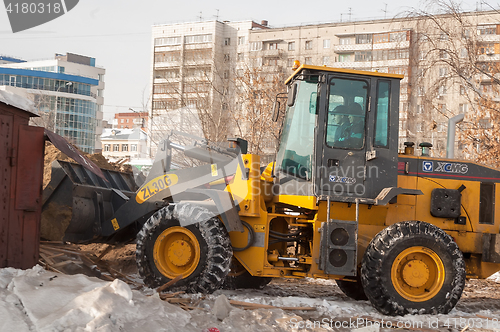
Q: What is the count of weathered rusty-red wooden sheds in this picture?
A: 1